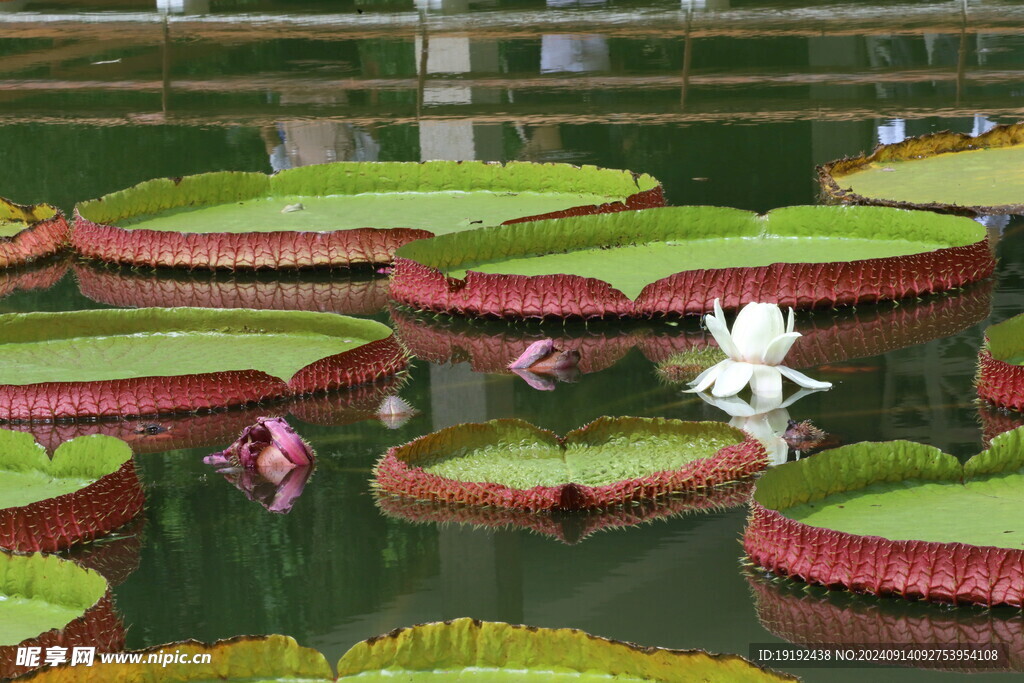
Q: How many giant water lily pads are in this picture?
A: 11